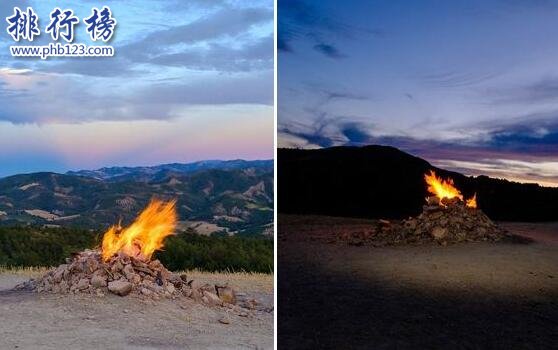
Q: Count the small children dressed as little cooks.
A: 0